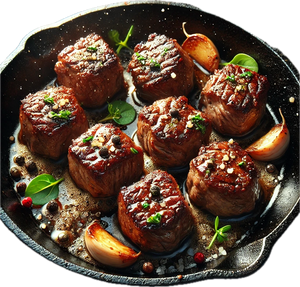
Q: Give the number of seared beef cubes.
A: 8